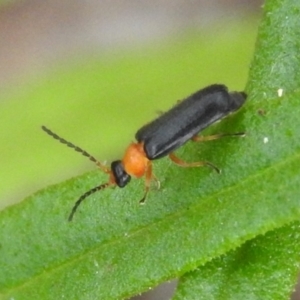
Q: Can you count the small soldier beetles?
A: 1